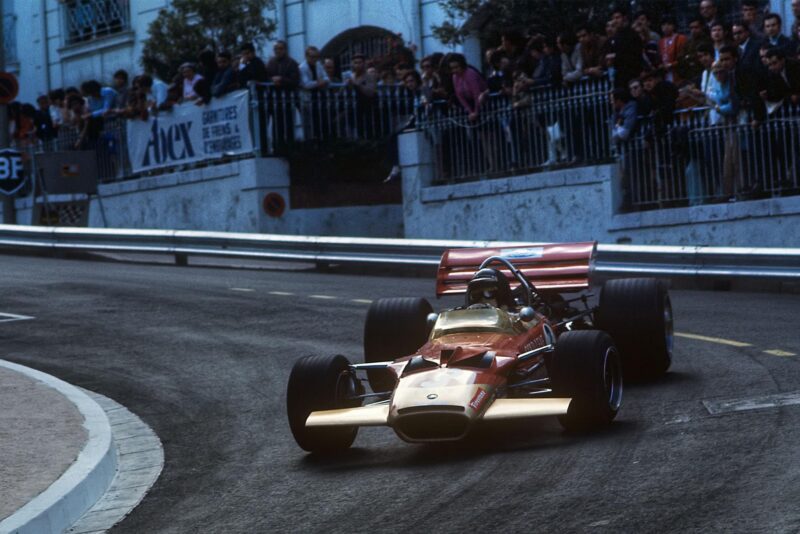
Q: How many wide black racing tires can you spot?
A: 4